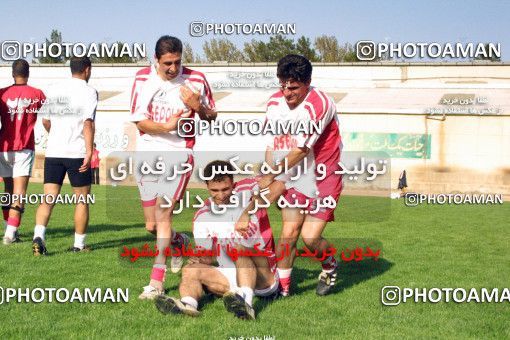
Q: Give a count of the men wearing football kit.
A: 5